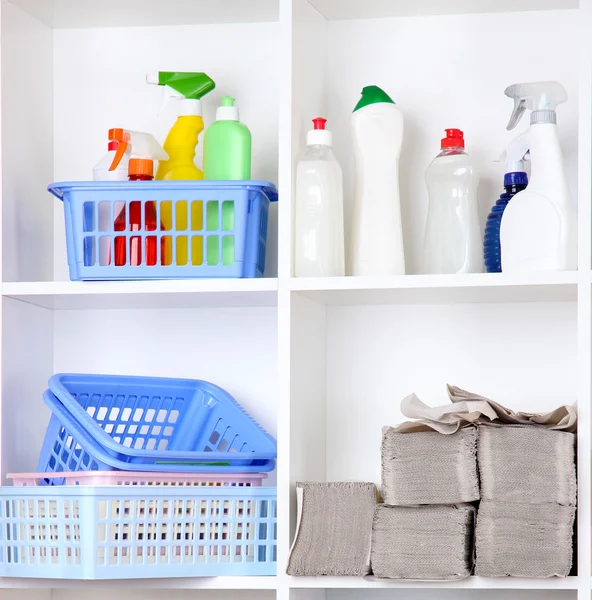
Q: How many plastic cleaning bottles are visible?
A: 9